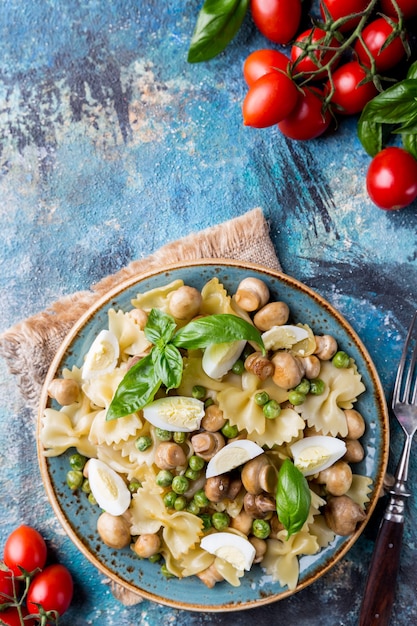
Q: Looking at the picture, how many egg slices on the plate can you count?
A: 8